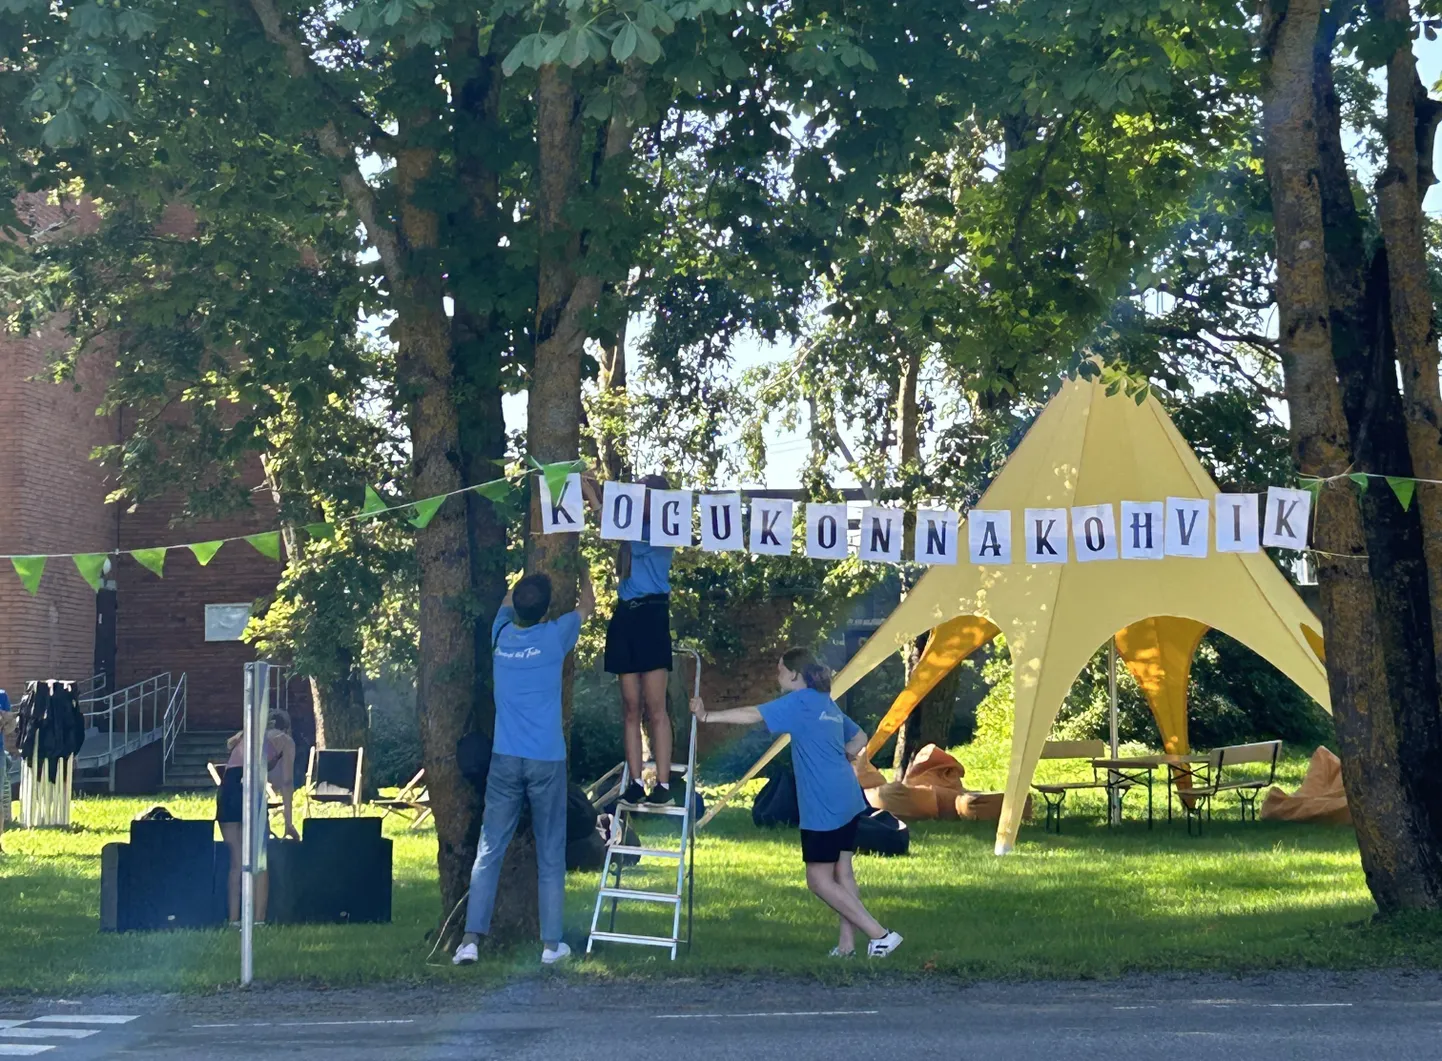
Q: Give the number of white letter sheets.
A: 15